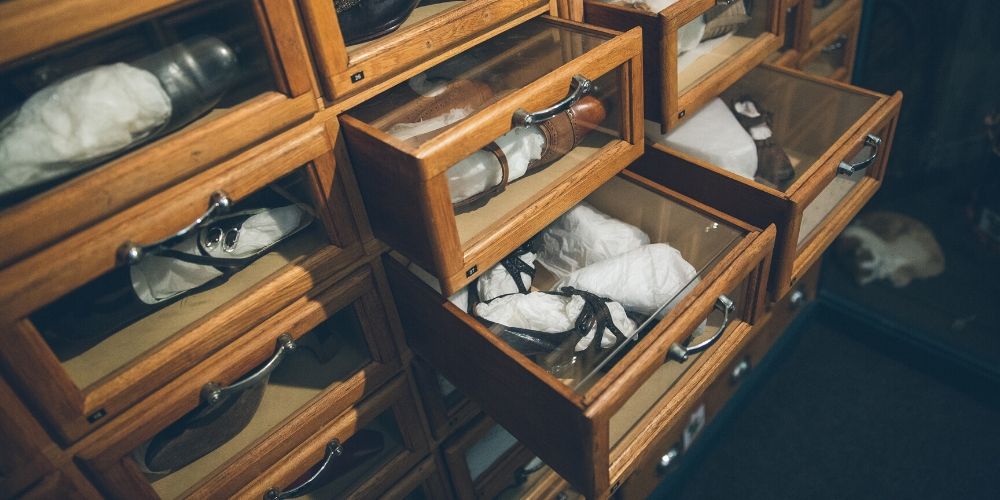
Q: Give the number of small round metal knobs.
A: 3